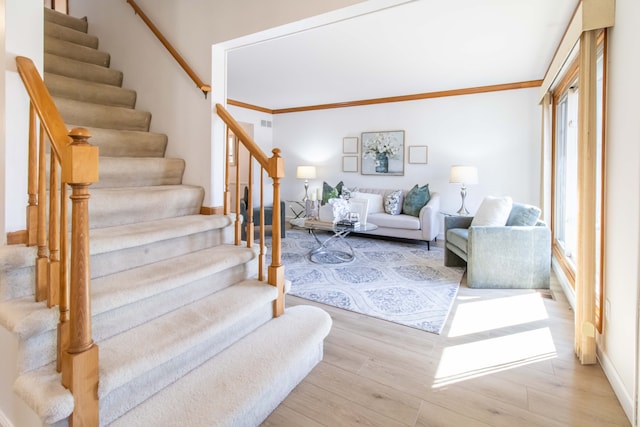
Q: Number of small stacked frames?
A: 2